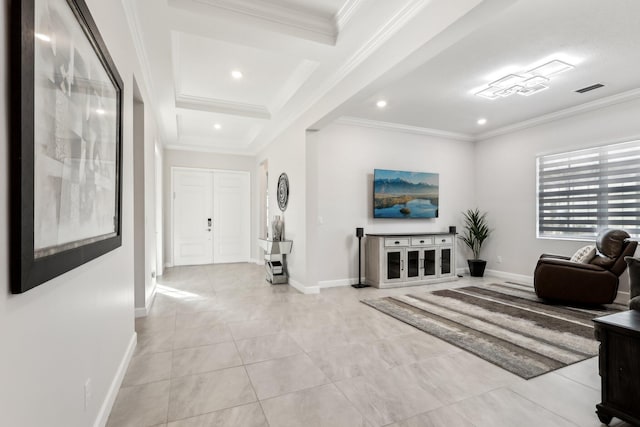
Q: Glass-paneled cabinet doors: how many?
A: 4